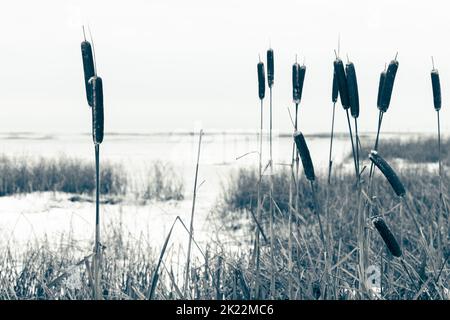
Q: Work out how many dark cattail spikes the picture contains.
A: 15